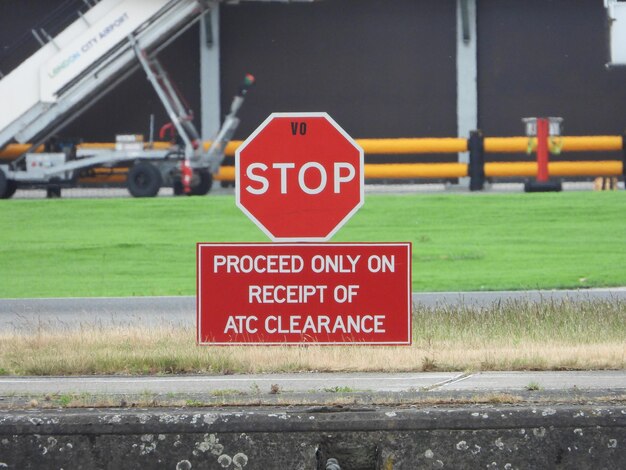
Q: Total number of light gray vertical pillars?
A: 2